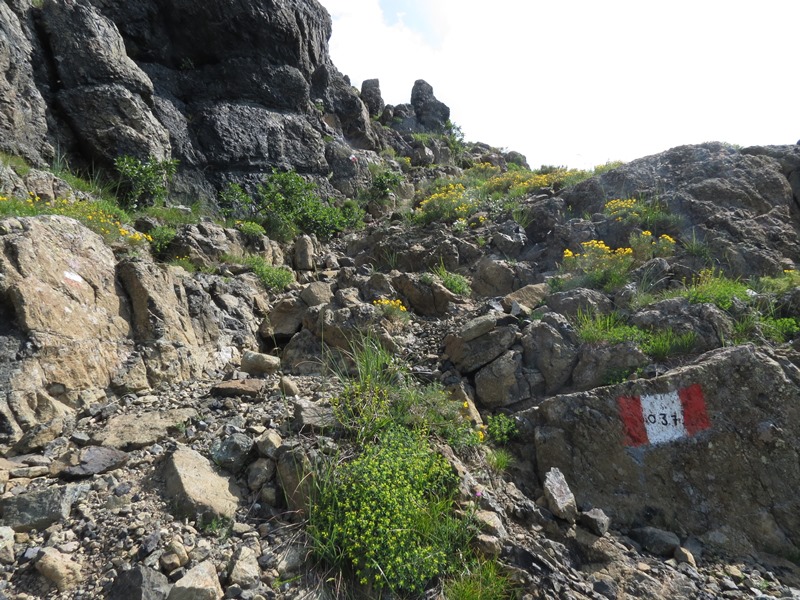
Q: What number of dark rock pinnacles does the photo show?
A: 2